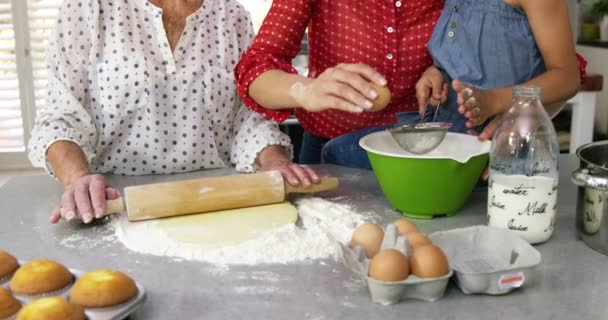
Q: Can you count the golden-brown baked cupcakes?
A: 5